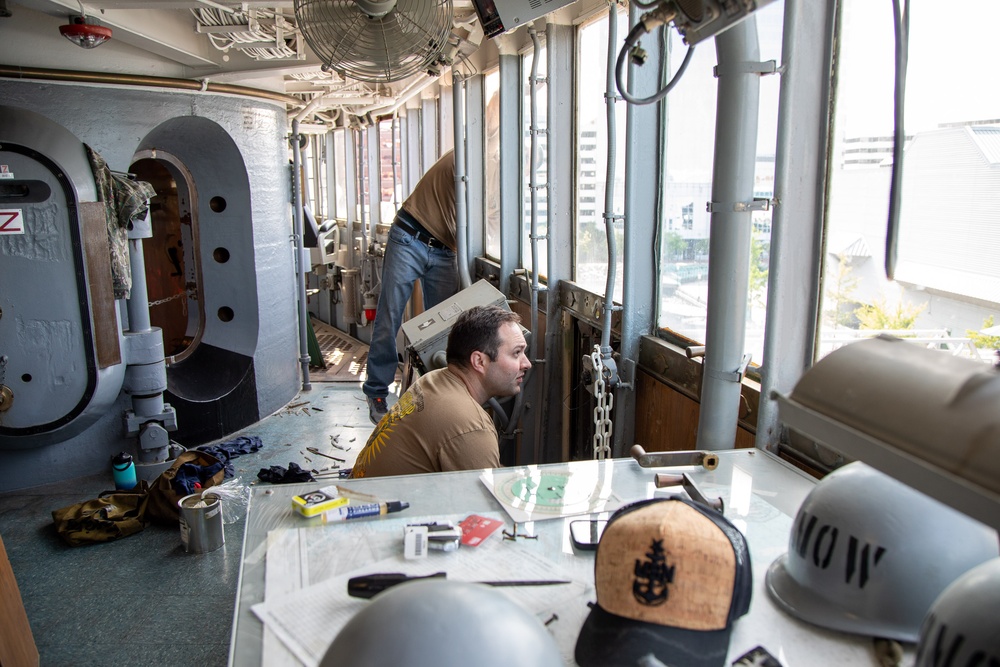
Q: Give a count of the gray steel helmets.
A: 3